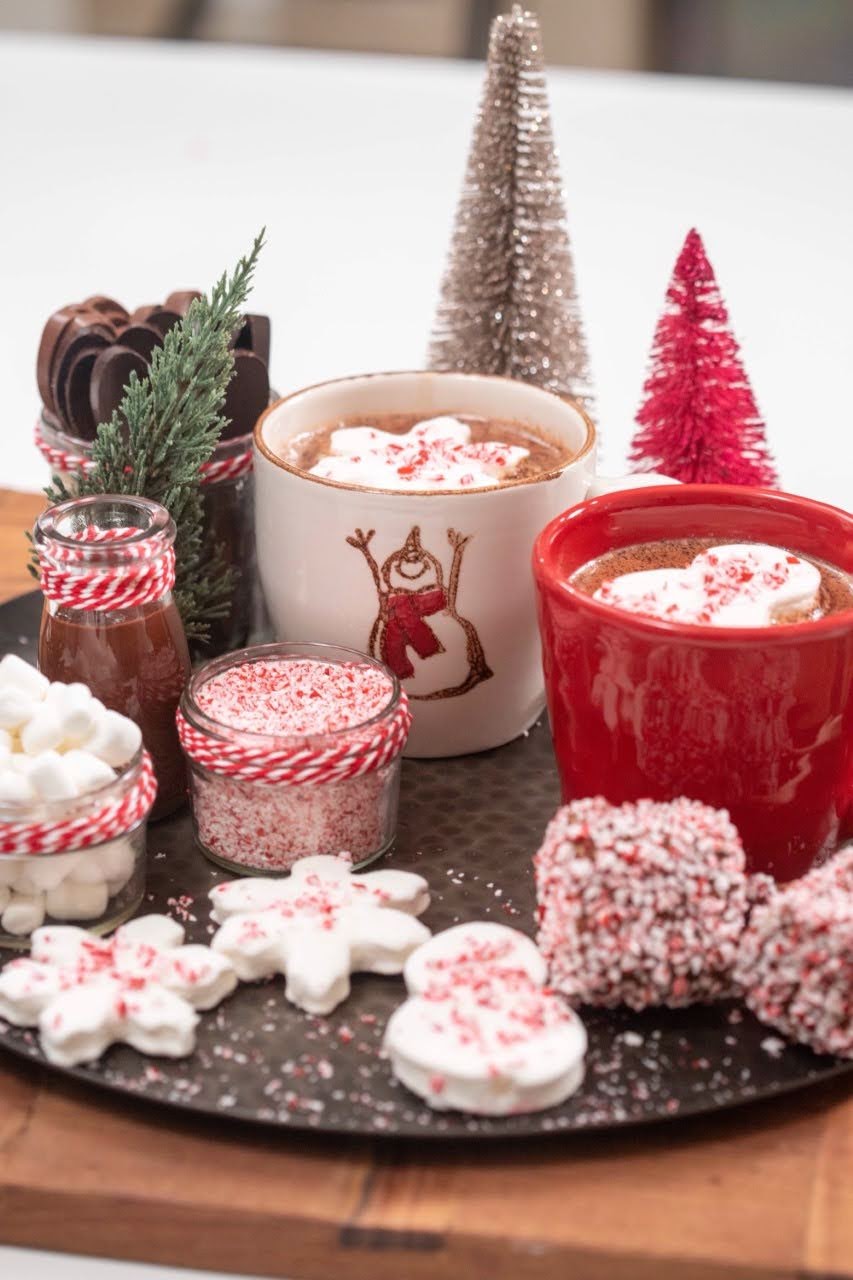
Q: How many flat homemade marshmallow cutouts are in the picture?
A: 5